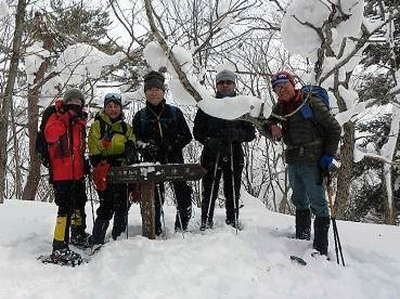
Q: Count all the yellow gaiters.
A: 2